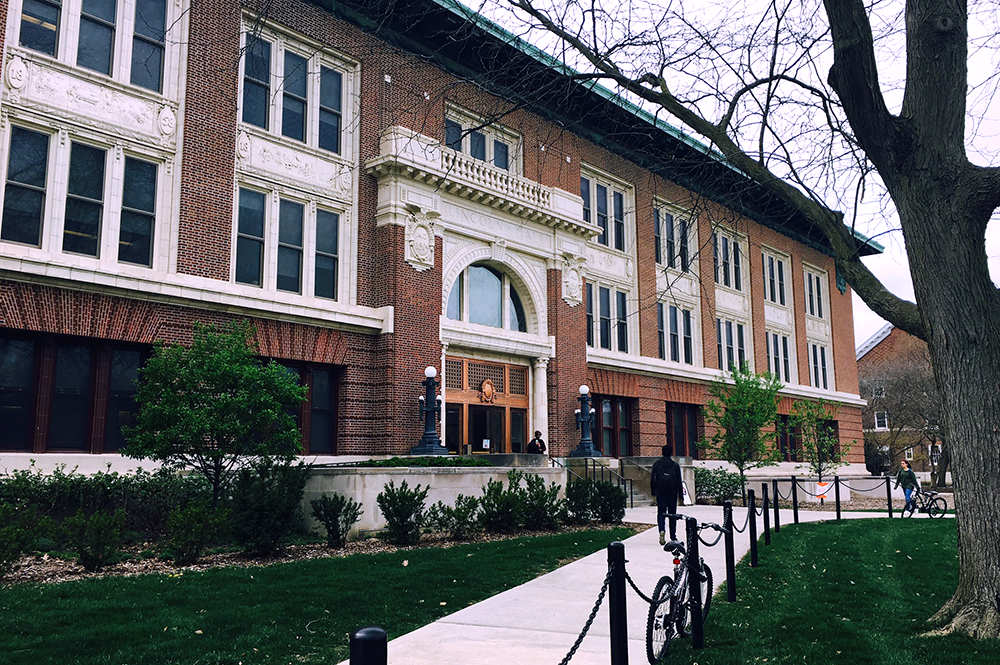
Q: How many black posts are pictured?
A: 10